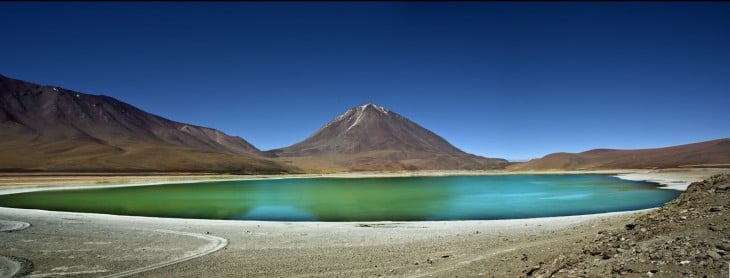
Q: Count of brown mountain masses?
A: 3